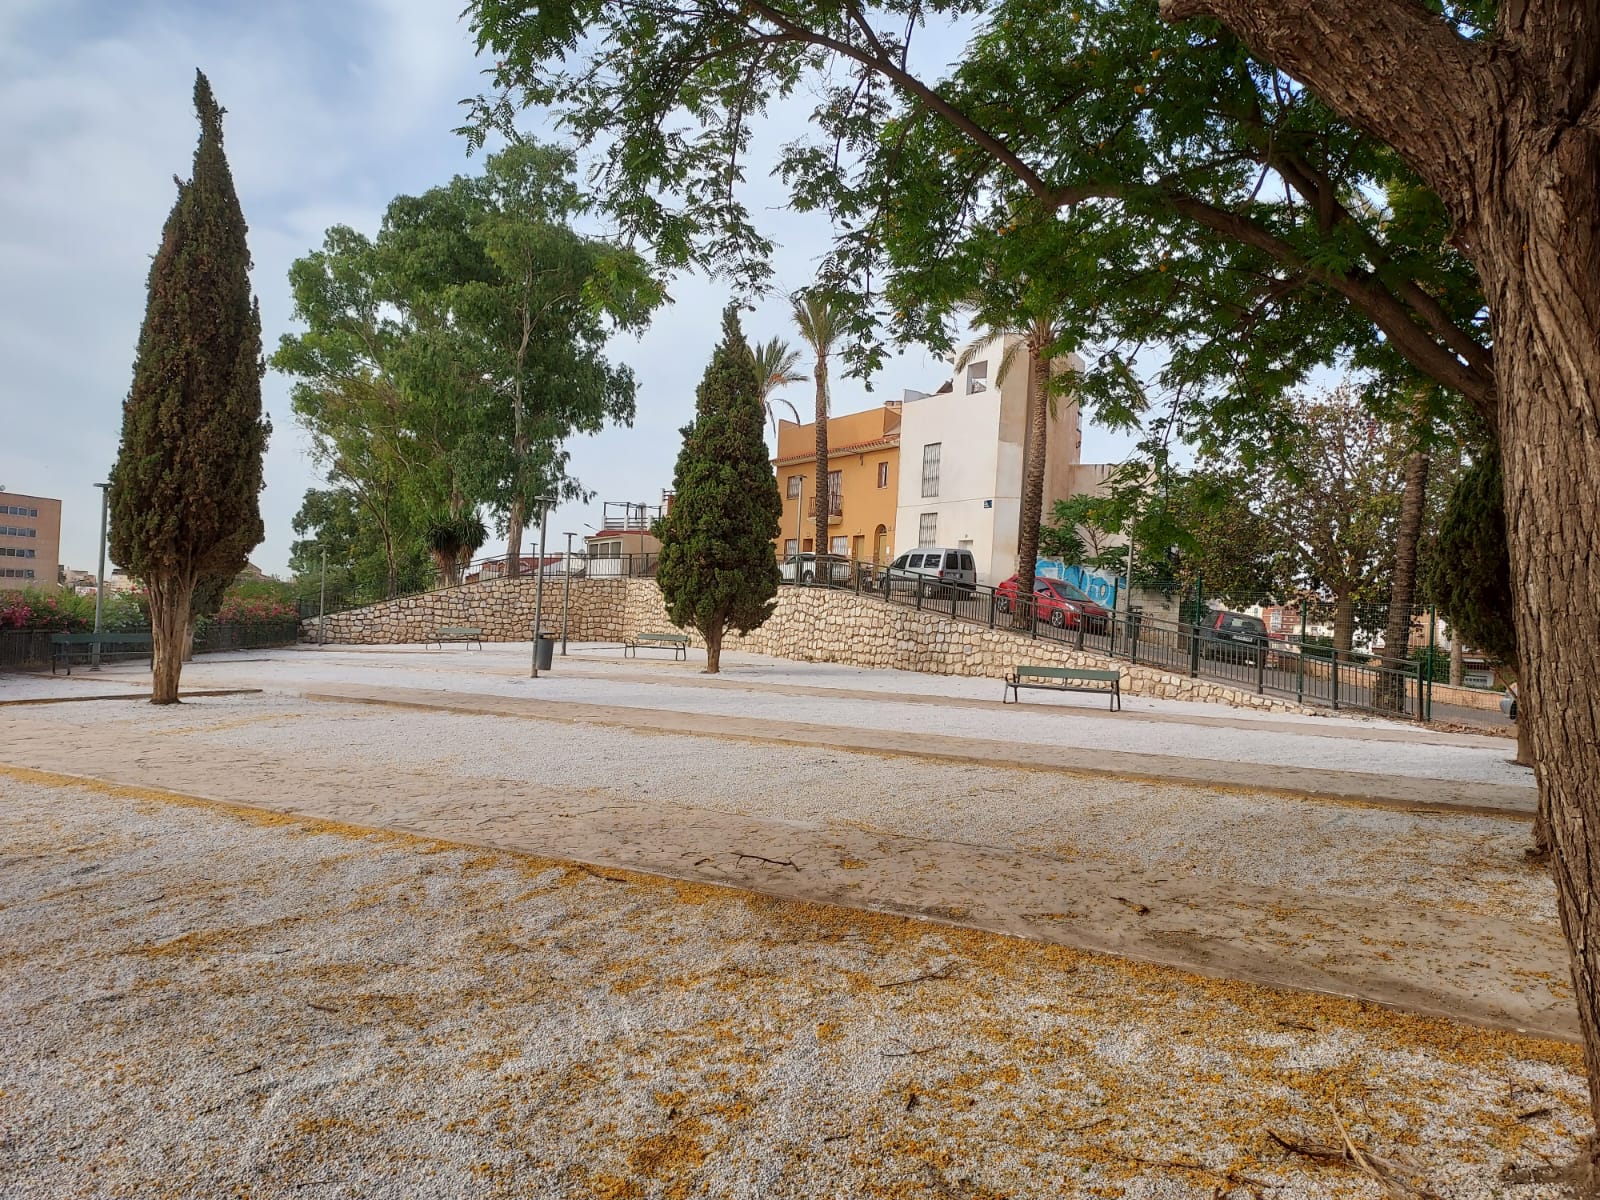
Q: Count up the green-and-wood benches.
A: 4